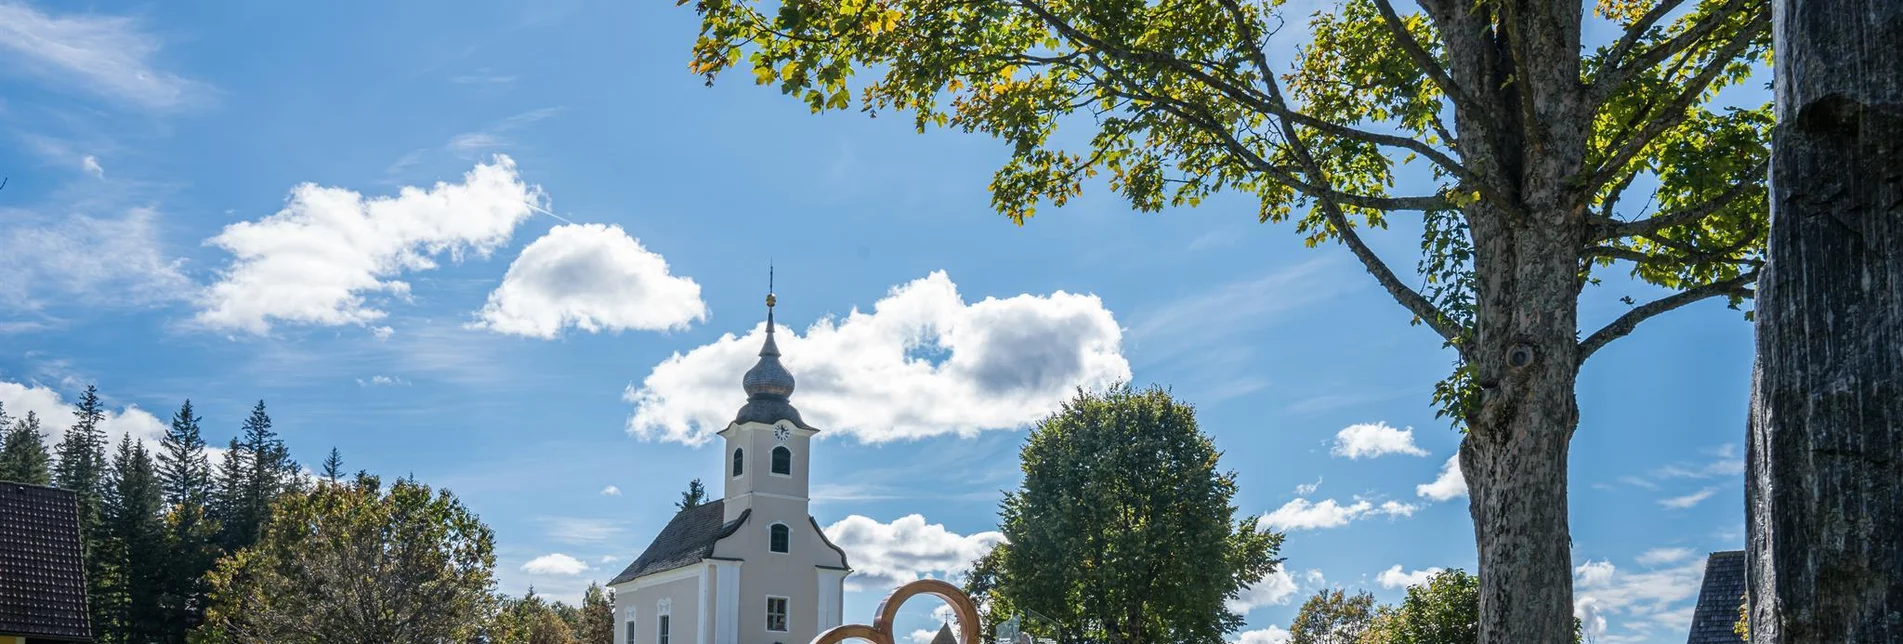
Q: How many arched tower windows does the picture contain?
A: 3